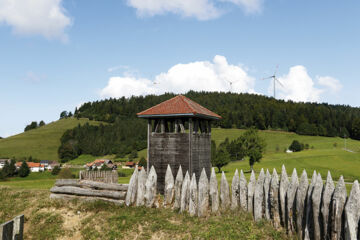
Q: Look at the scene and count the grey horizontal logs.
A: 3